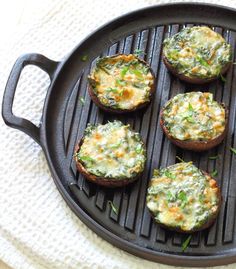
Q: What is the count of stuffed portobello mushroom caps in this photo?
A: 5